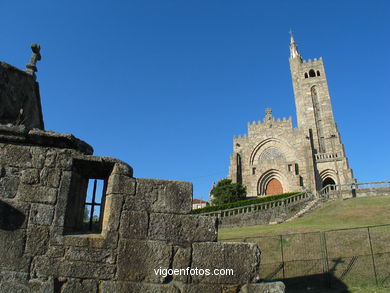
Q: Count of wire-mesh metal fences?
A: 1